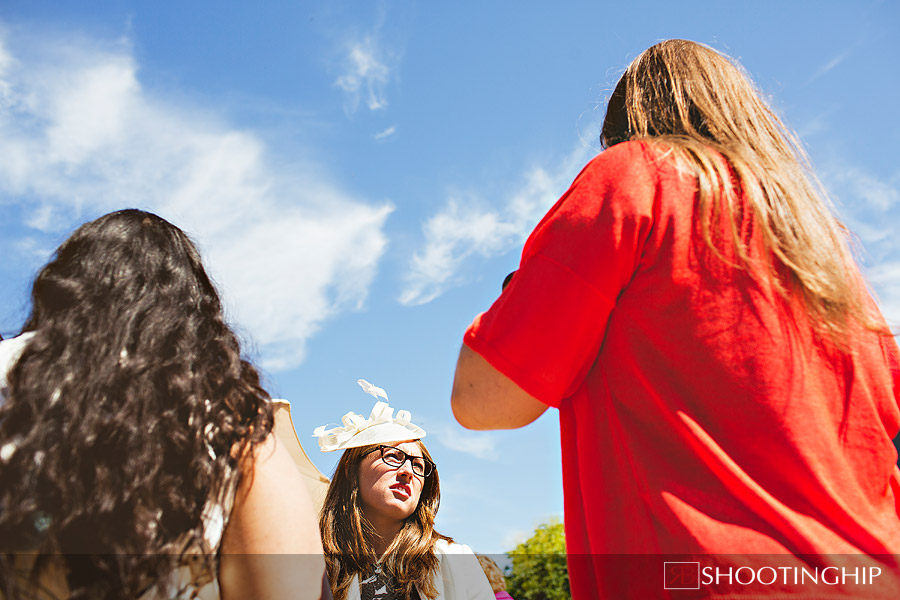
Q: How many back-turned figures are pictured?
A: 2